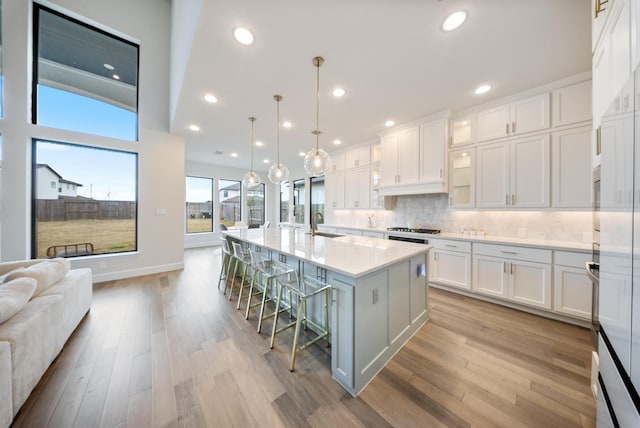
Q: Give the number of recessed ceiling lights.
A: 13